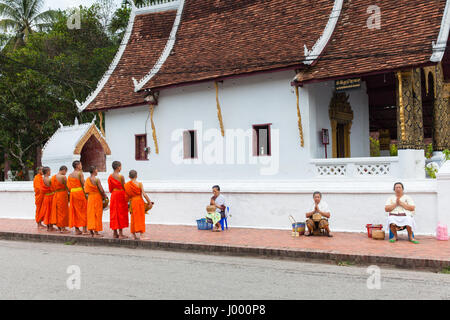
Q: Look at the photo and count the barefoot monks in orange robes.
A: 7